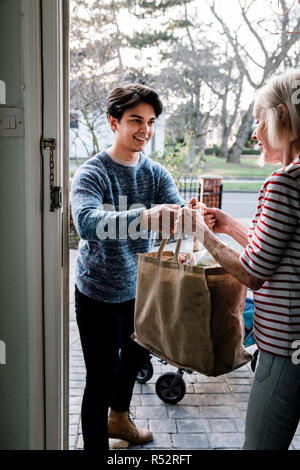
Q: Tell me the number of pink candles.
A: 0